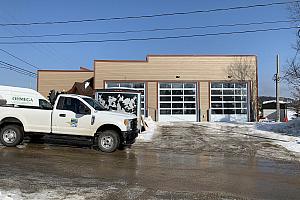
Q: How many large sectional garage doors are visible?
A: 3